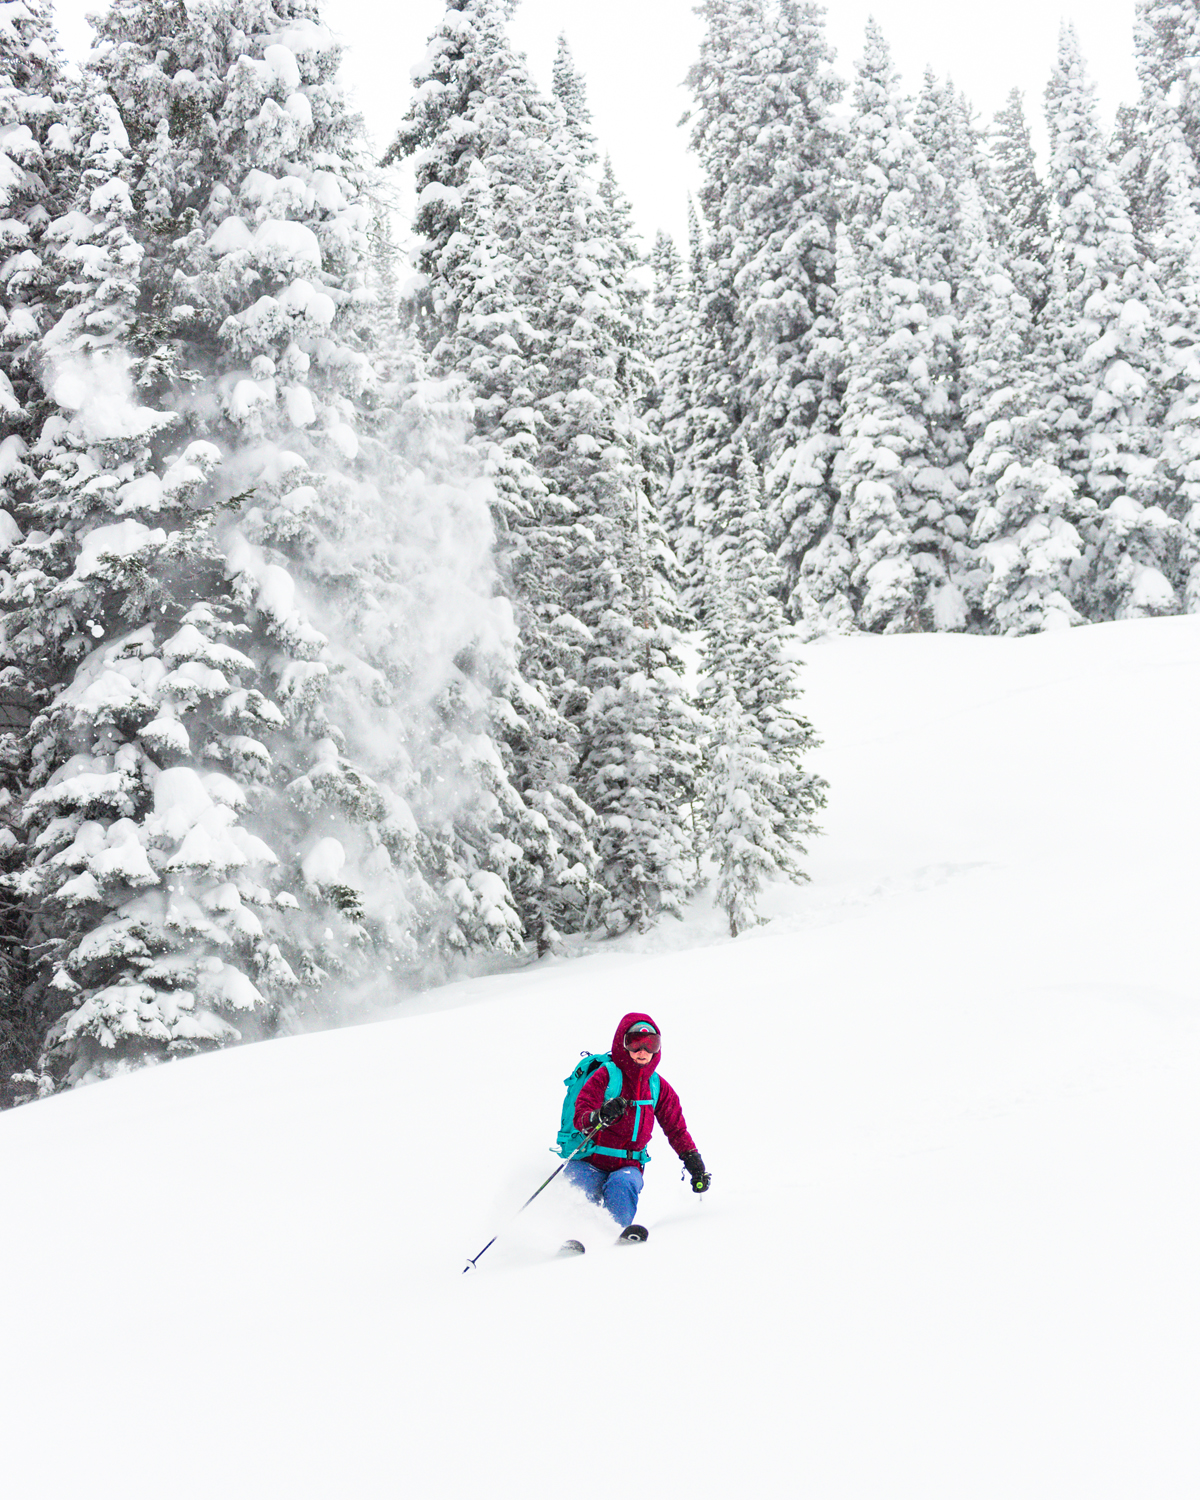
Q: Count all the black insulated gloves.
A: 2